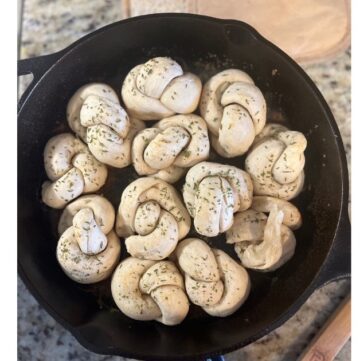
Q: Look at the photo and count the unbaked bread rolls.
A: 12